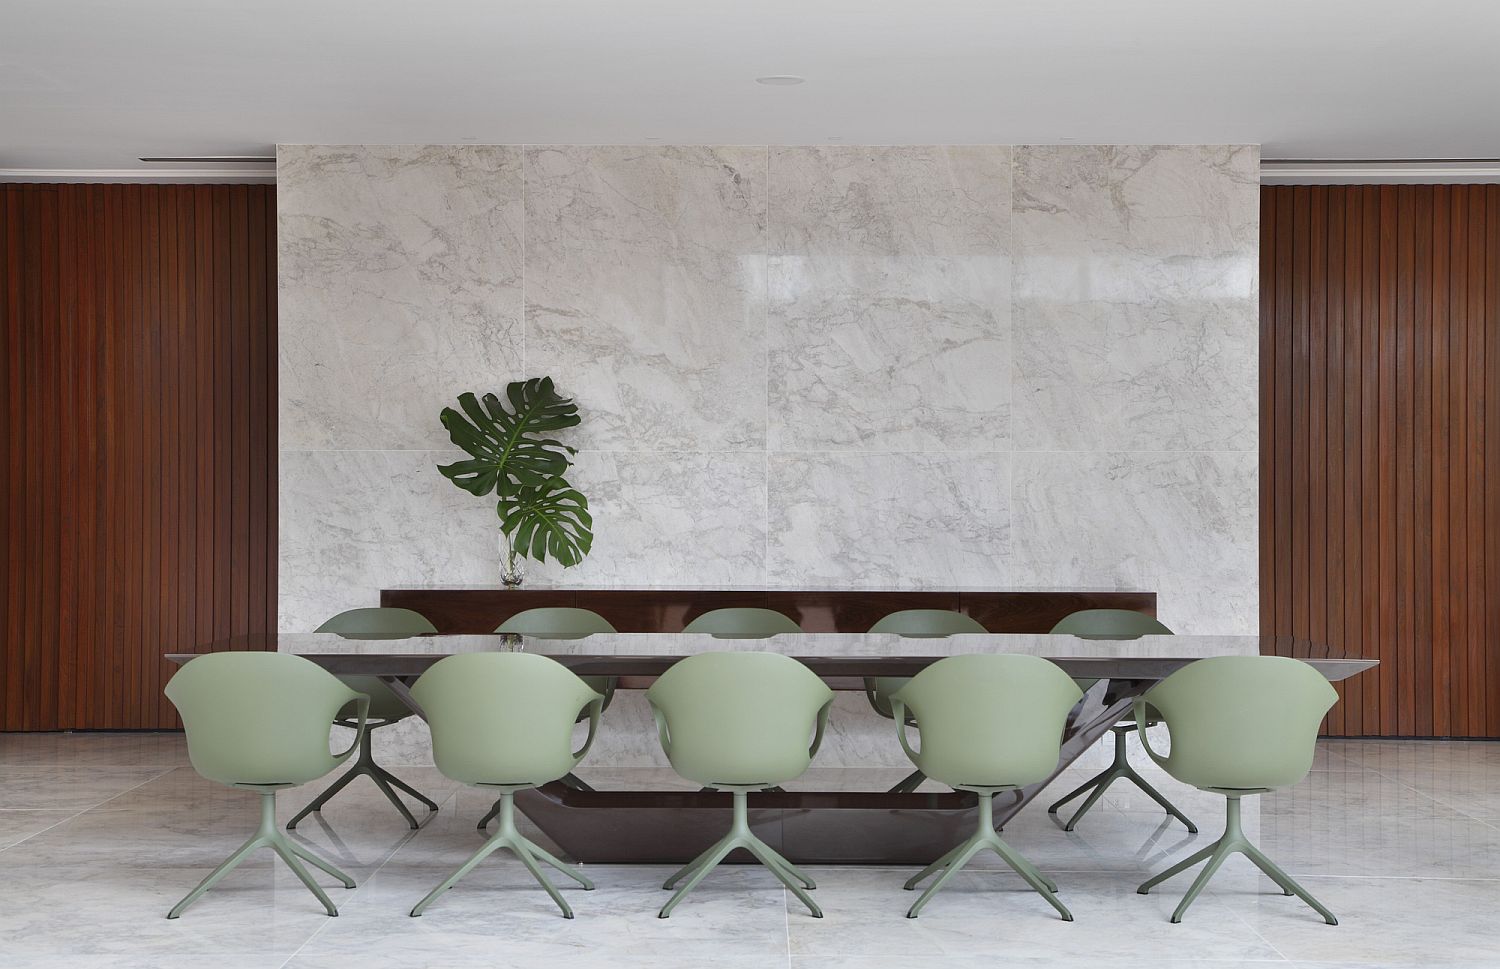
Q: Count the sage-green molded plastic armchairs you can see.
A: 10